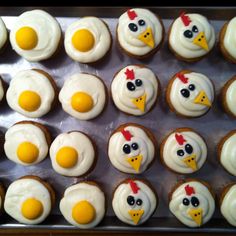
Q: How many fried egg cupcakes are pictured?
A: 8